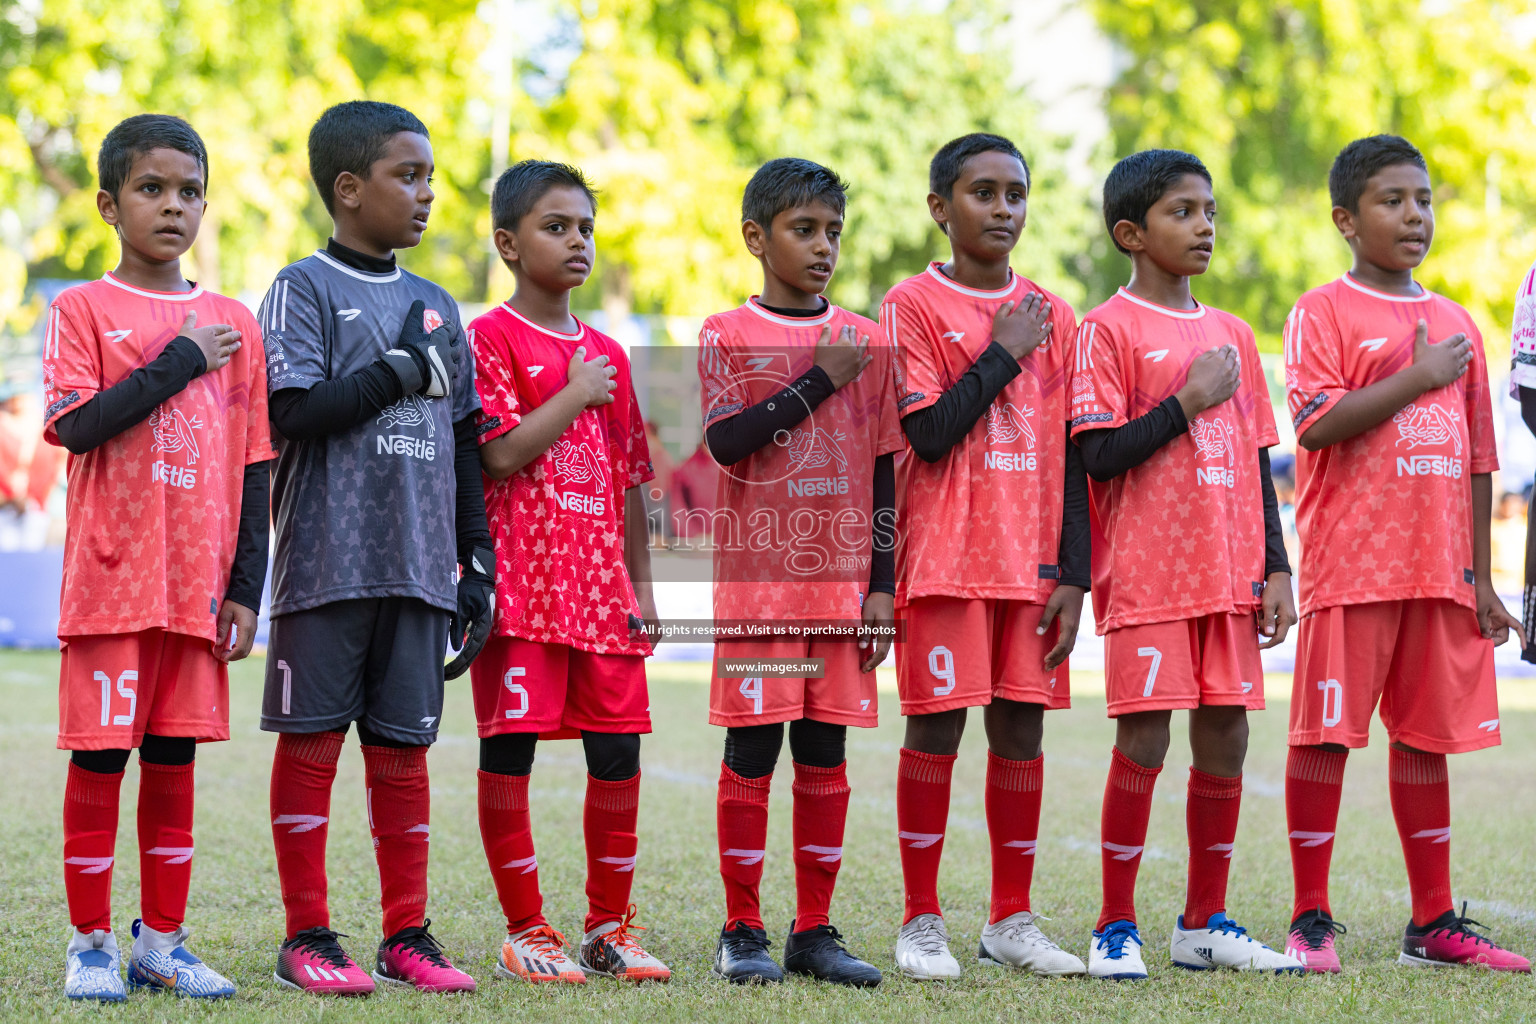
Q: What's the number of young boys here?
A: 7